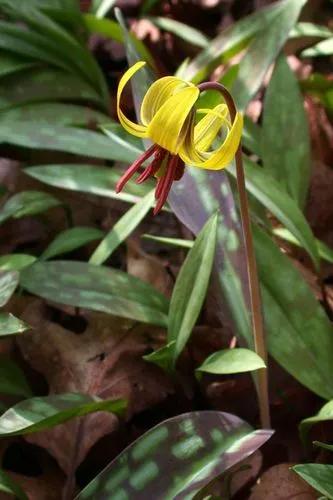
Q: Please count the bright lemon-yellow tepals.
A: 6